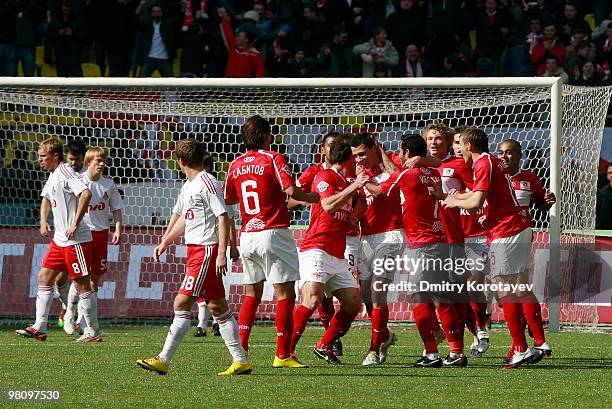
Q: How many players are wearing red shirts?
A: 9